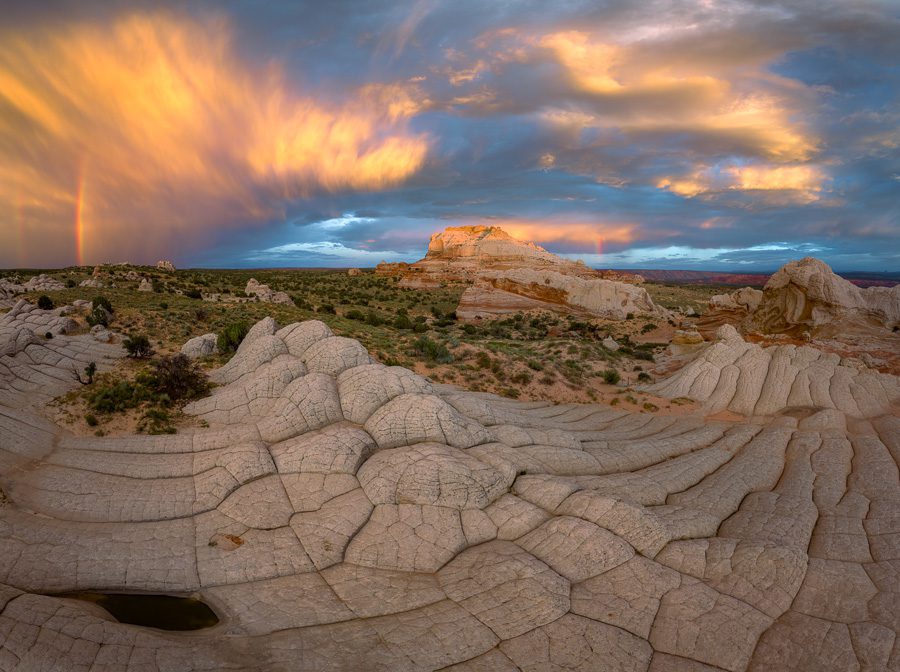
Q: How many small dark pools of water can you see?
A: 1